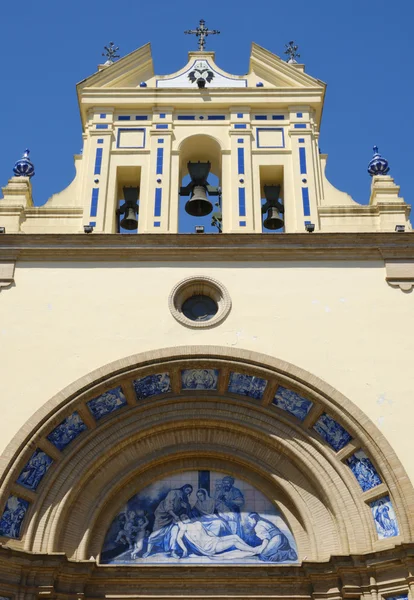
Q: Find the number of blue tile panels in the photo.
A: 12